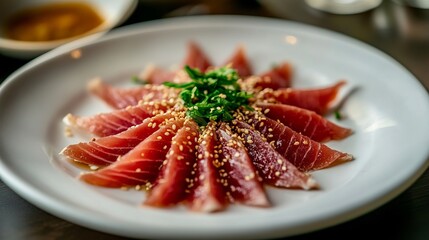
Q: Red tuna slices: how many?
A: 15